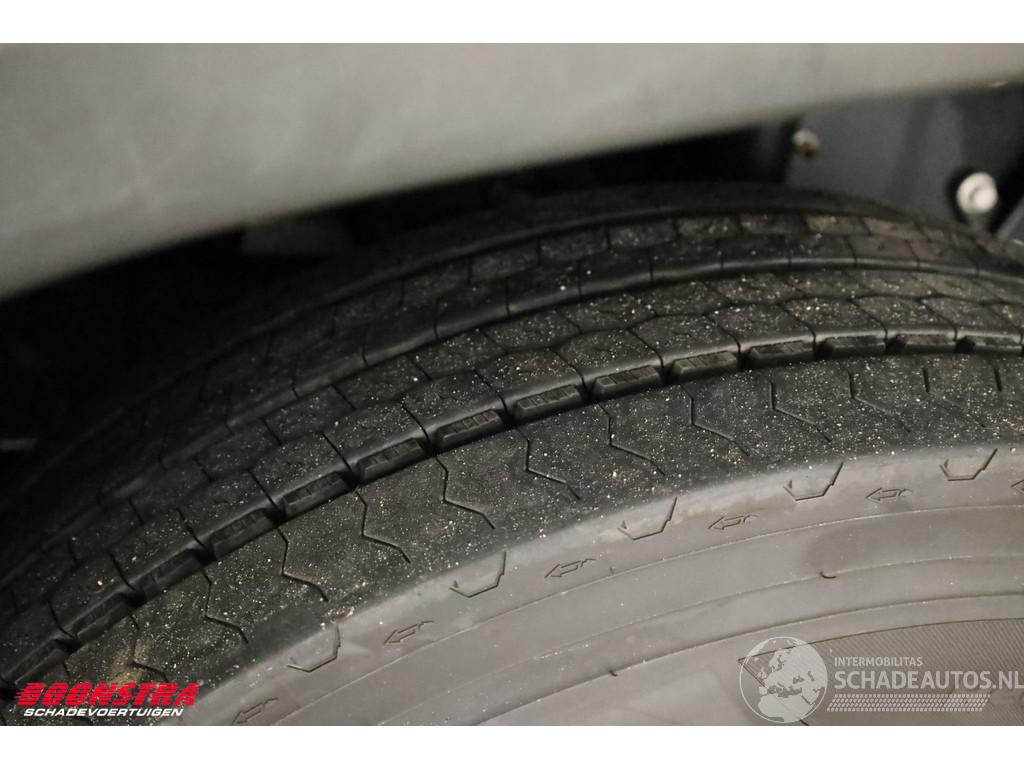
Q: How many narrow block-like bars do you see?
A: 14